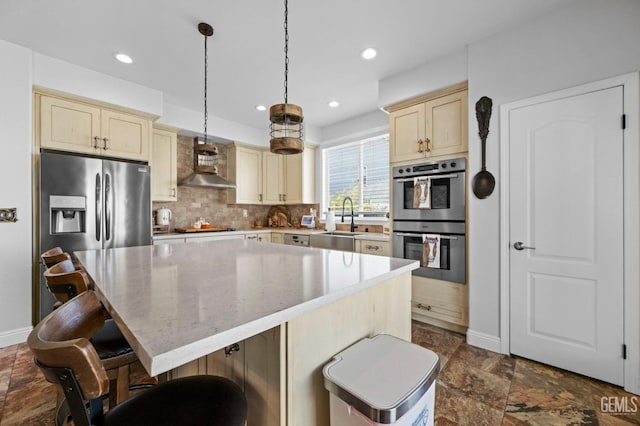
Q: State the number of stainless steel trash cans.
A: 1